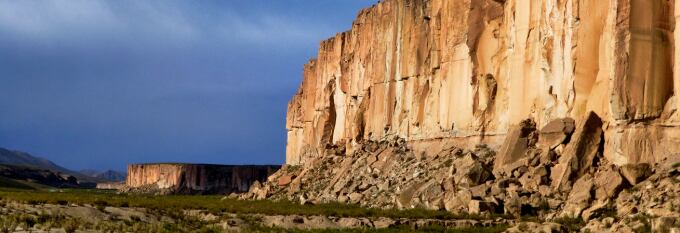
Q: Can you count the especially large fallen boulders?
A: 3